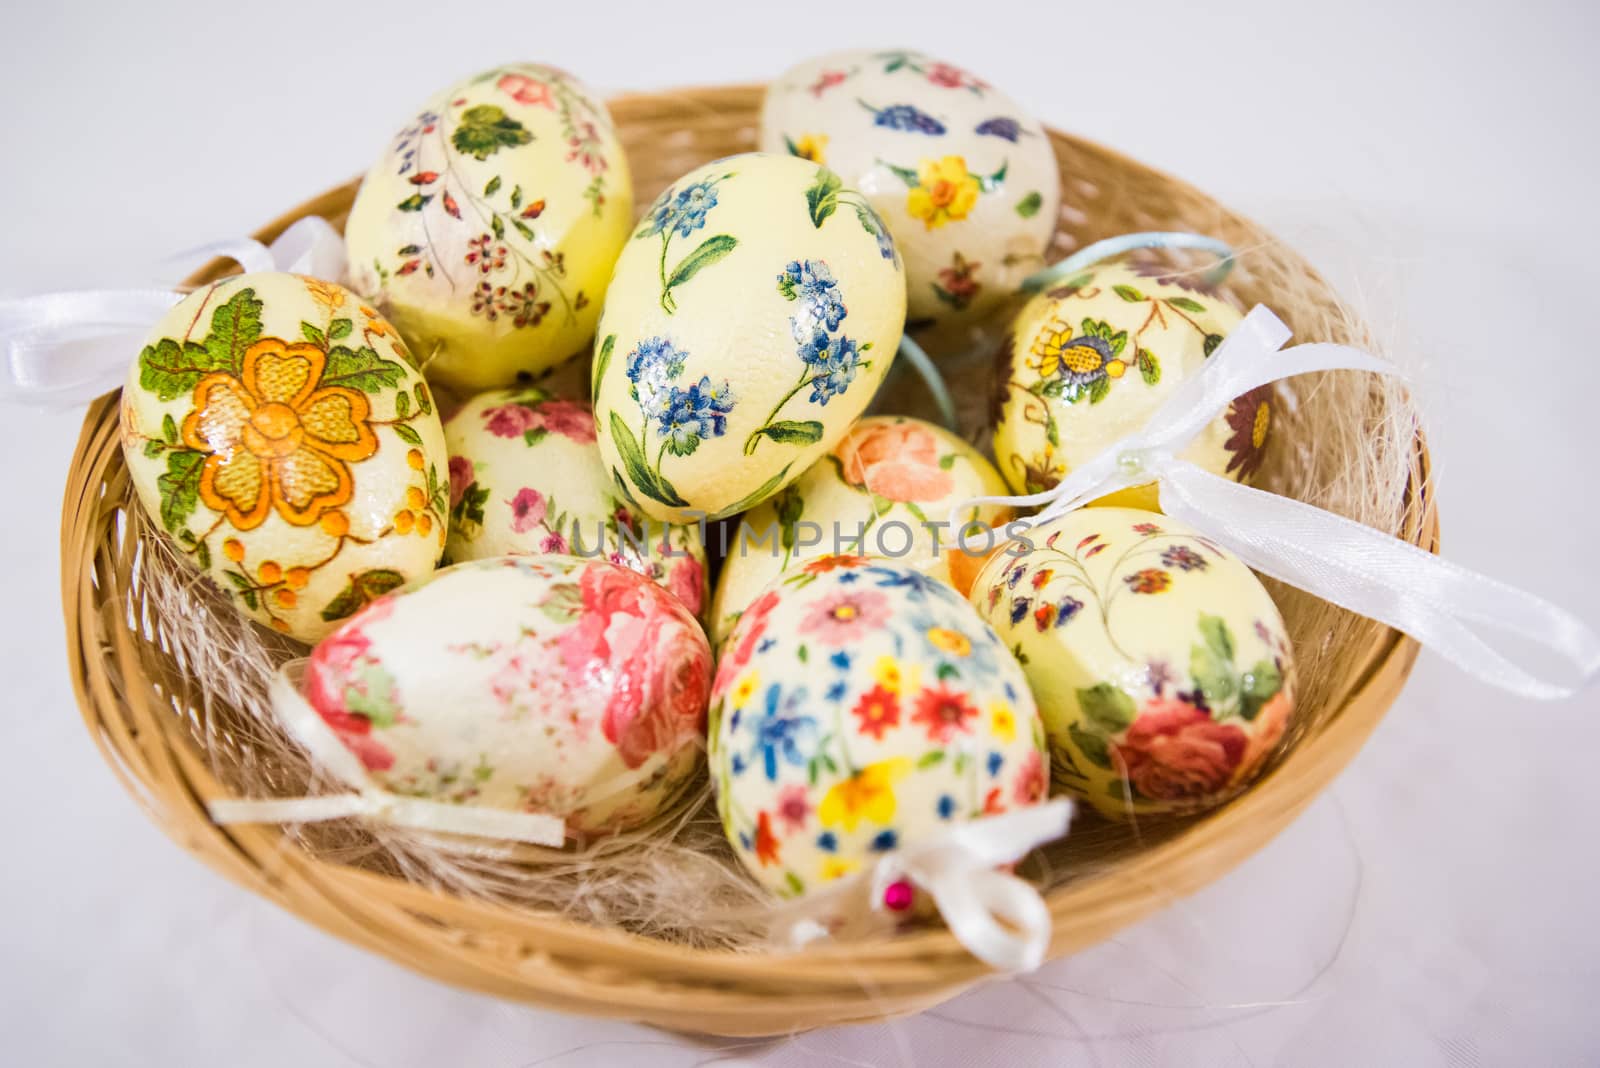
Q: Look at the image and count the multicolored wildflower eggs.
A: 1